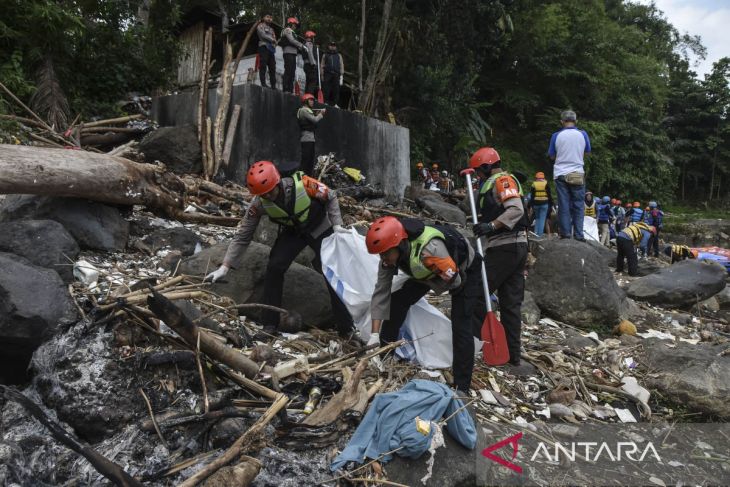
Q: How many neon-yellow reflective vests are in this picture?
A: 3